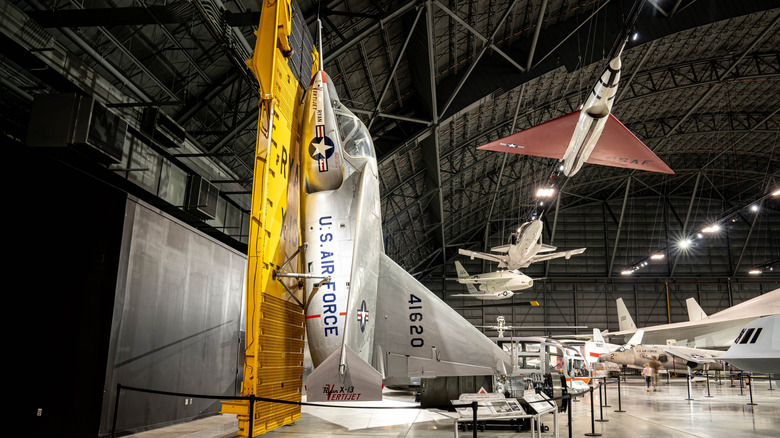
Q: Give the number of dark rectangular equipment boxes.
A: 3